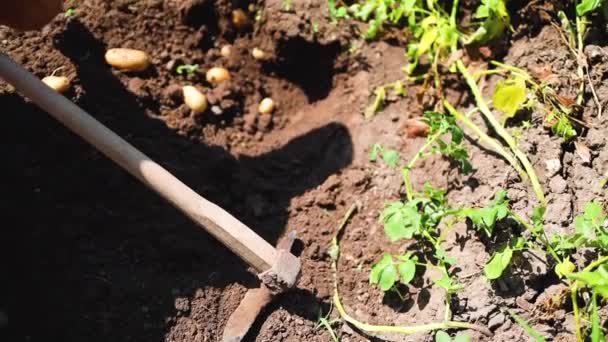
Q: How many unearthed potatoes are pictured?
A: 8